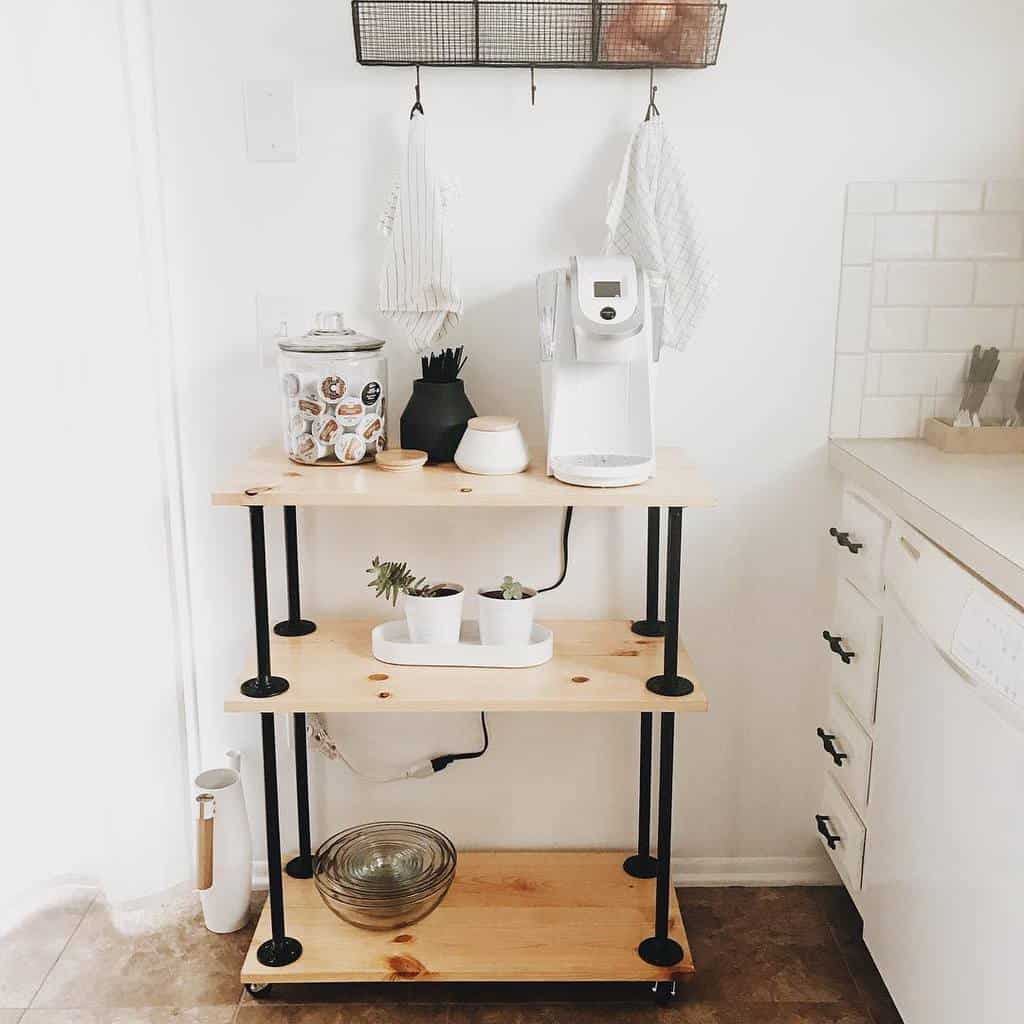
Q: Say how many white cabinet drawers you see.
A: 4